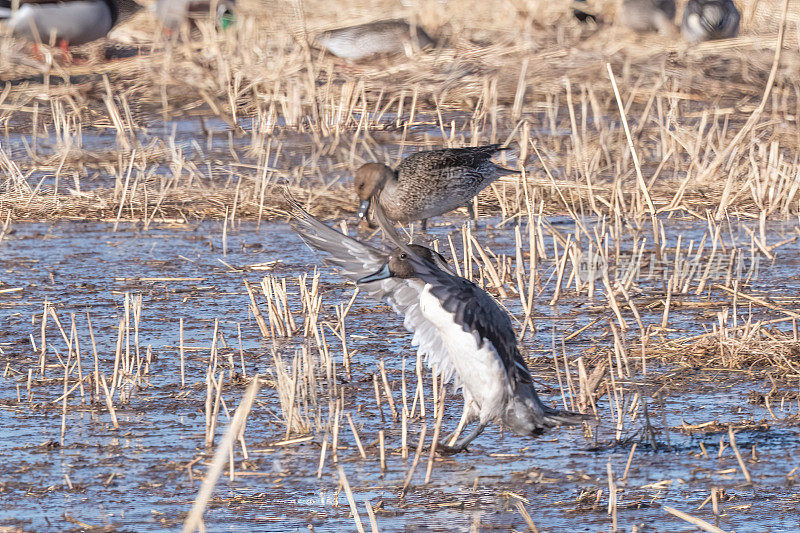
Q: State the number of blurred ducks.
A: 5